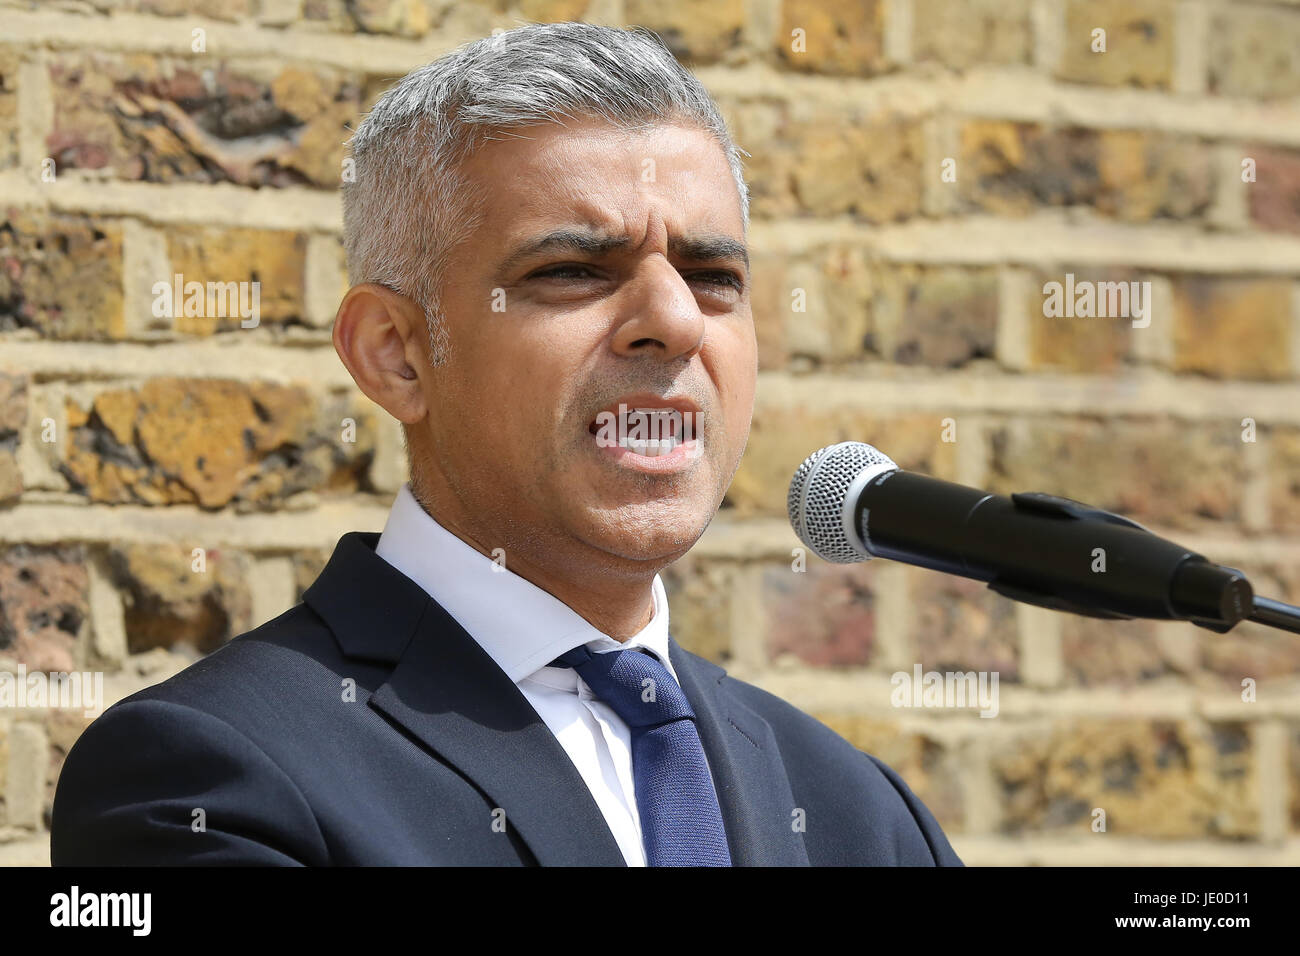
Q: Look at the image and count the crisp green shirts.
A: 0